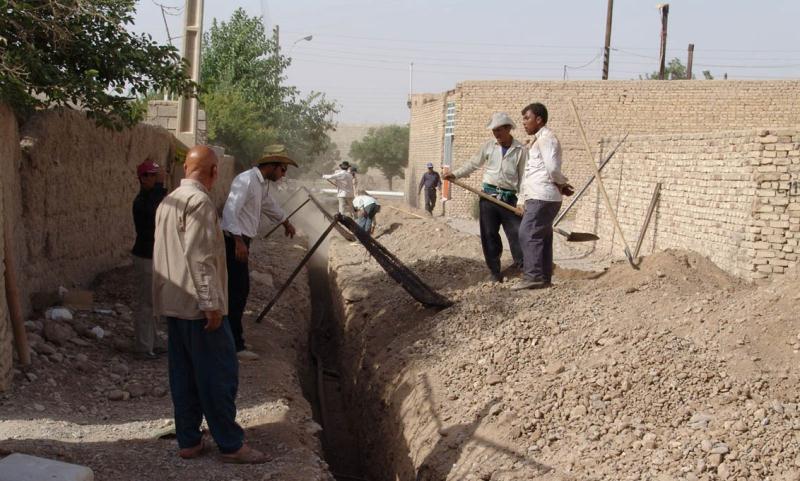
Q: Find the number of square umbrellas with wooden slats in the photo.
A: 0